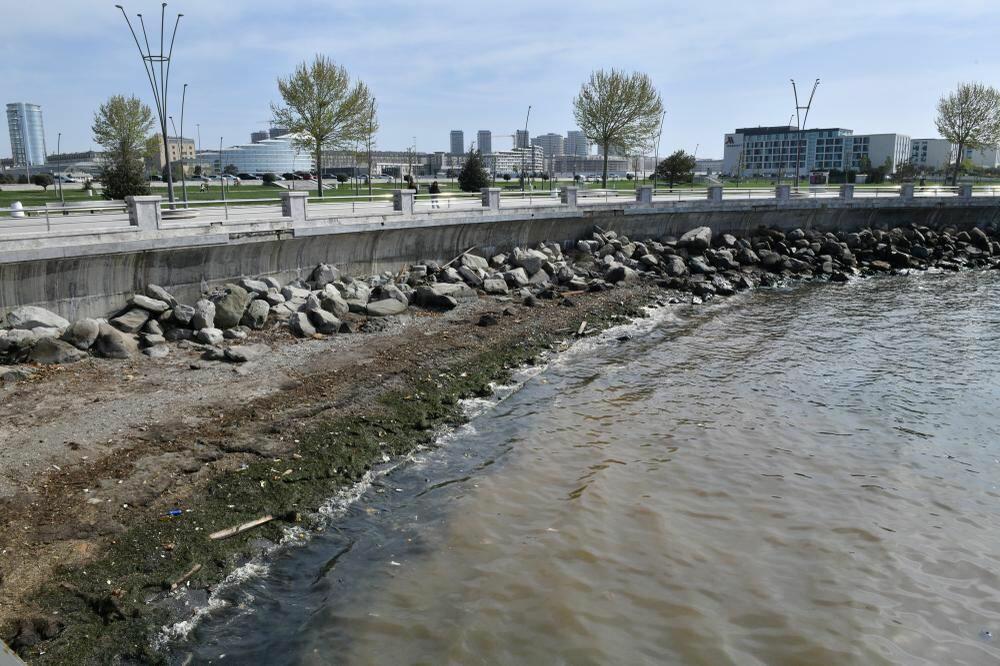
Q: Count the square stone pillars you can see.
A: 11